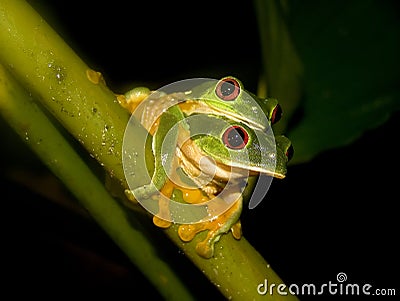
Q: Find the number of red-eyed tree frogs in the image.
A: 2